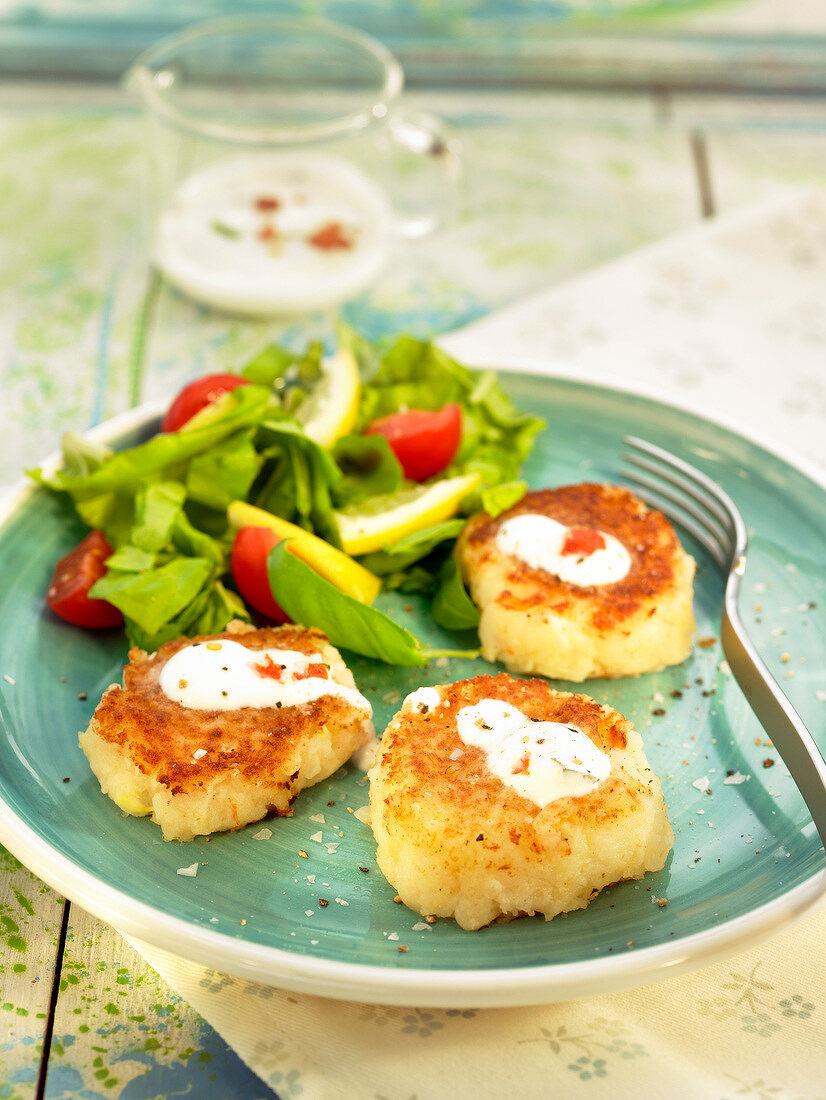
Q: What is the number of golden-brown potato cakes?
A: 3